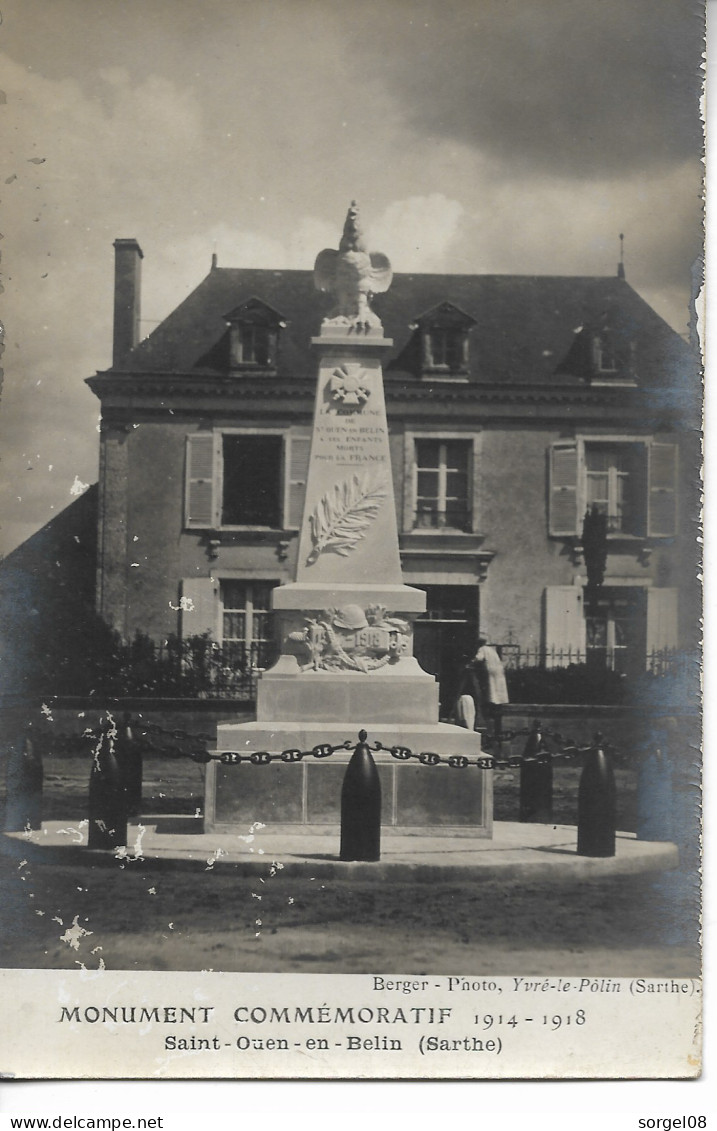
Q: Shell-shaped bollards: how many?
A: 7